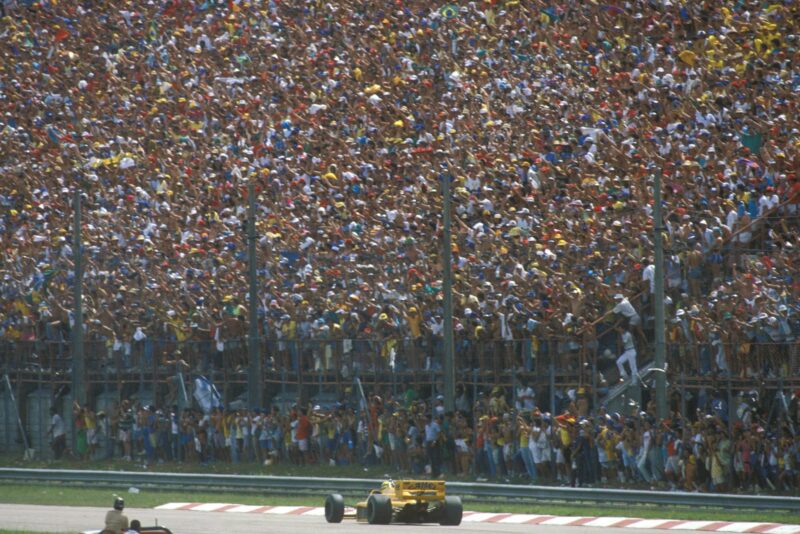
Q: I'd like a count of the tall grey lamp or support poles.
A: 4